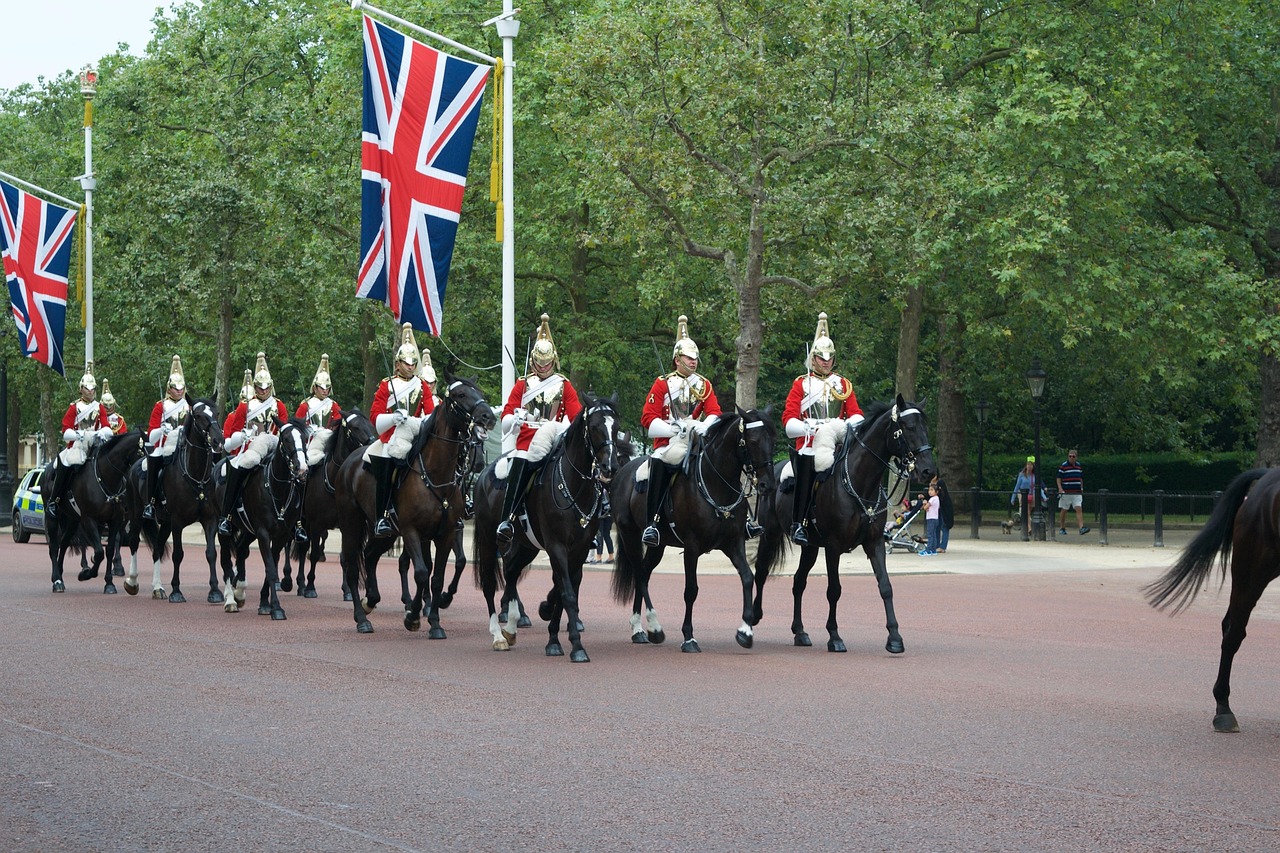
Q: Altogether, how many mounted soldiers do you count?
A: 11